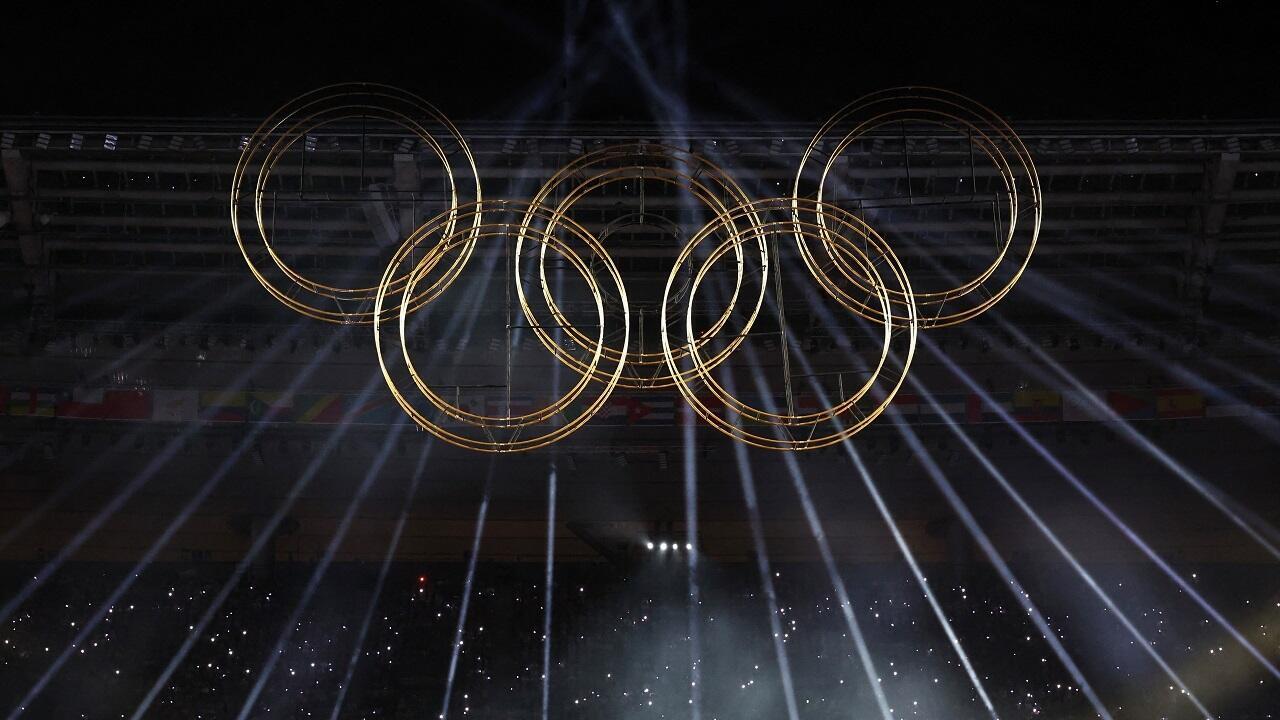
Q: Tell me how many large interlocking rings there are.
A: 5